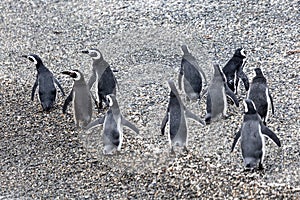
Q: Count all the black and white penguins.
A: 10